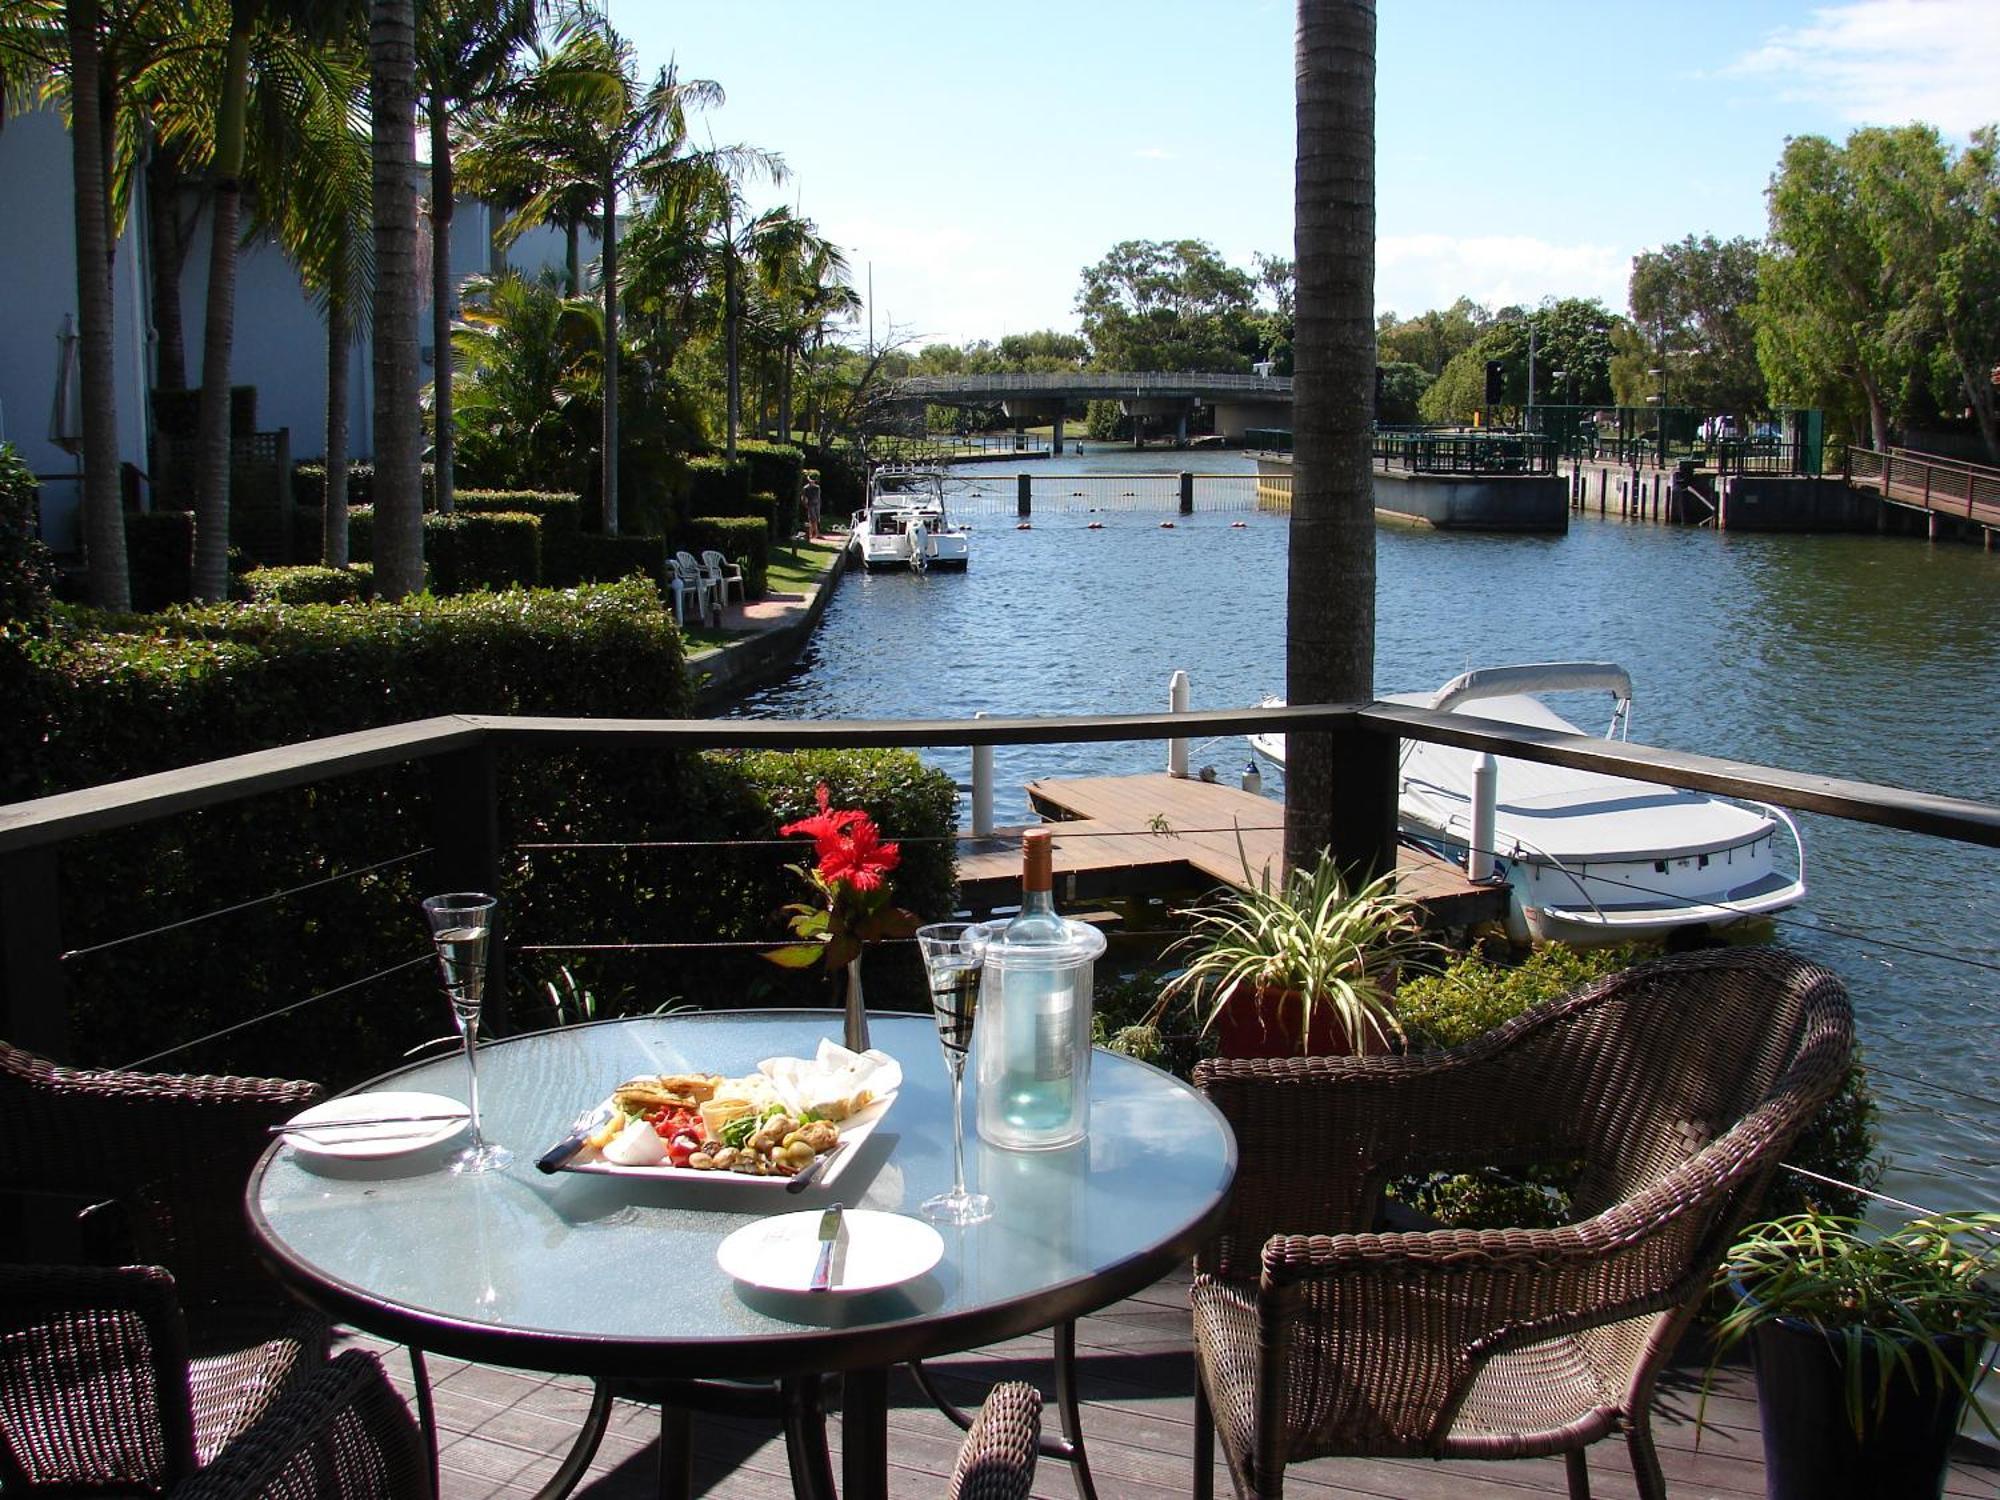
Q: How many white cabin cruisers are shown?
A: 1